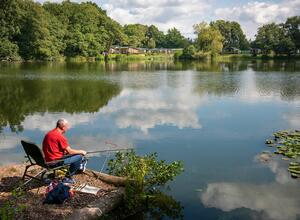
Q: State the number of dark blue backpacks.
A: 1